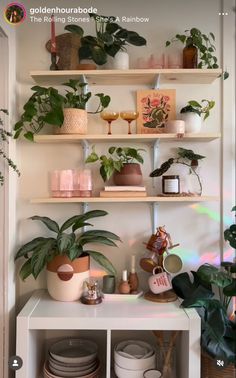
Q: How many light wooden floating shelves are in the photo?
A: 3